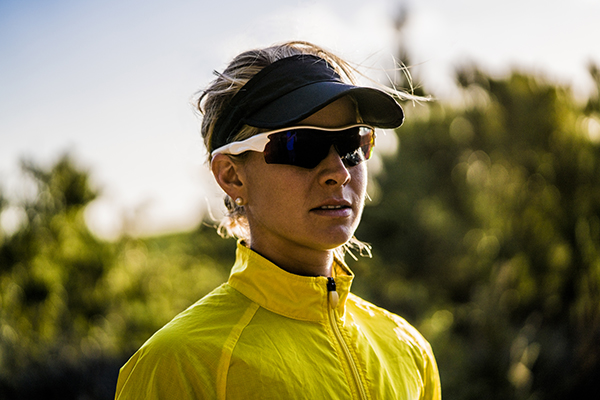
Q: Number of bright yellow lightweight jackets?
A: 1